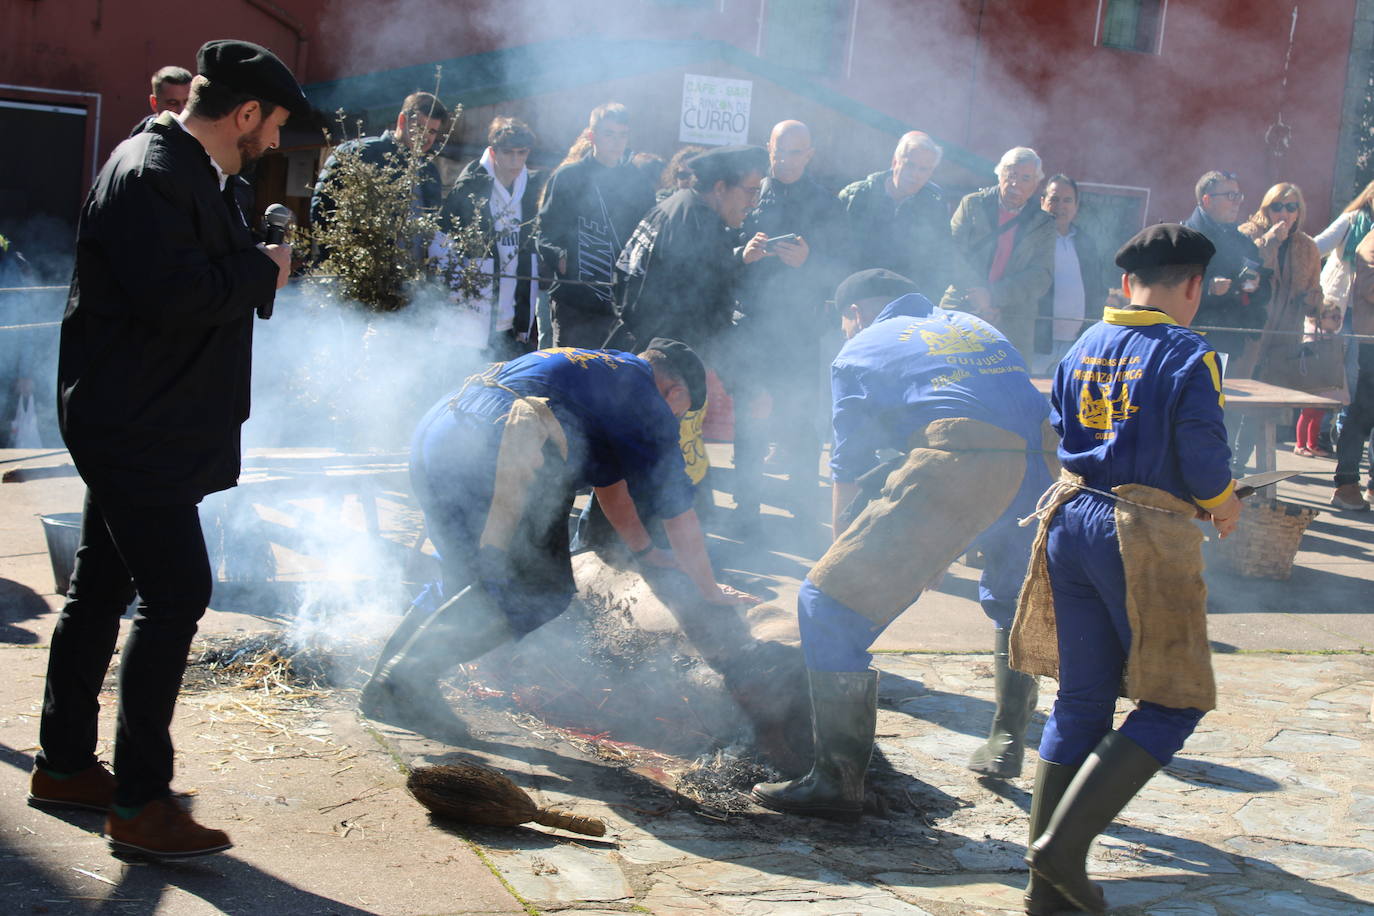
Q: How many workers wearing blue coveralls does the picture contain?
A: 3